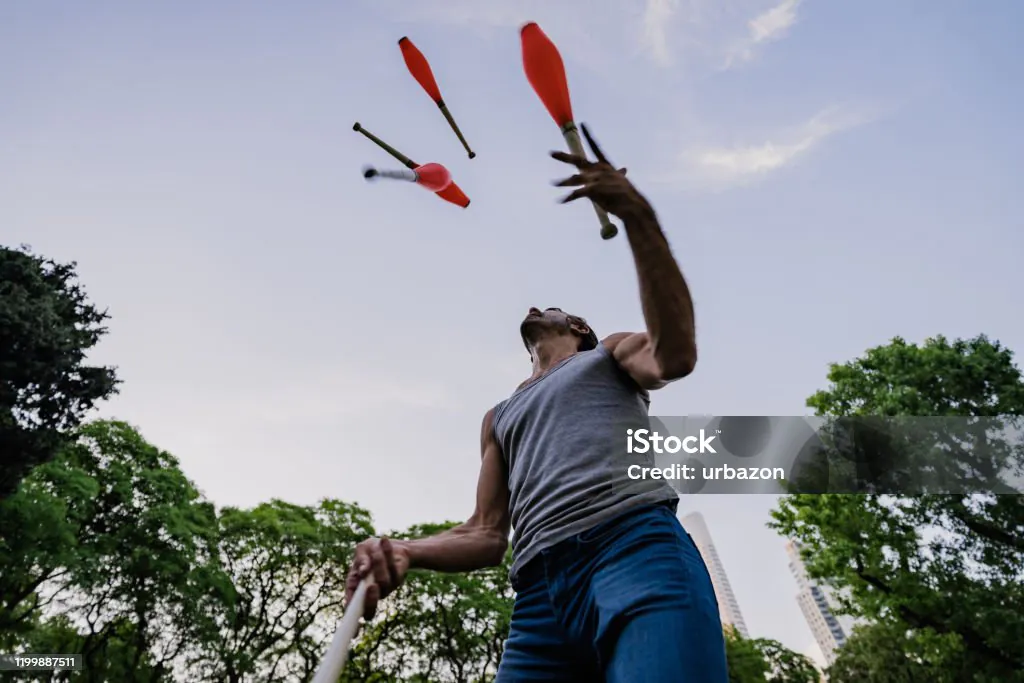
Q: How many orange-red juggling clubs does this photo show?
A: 4